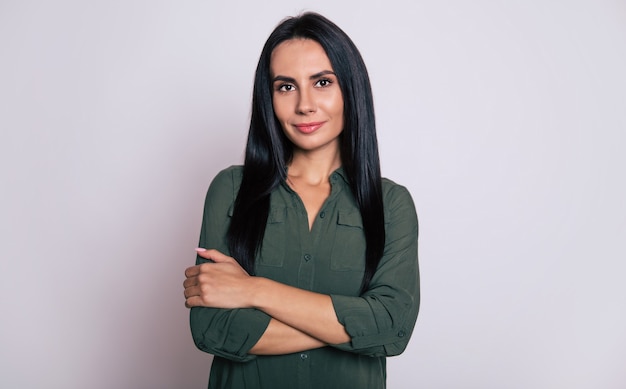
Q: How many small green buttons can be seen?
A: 5